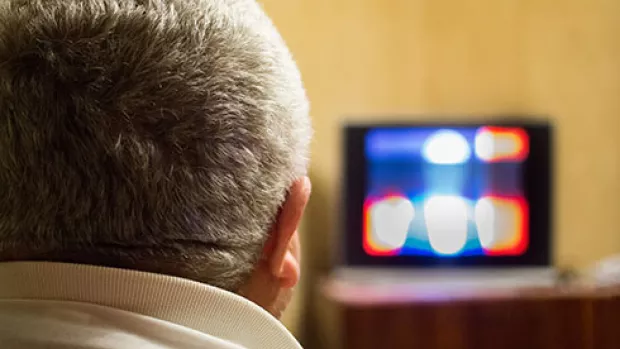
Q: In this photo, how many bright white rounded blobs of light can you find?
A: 5